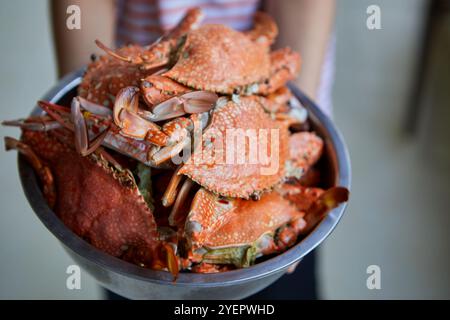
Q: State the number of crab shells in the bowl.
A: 5